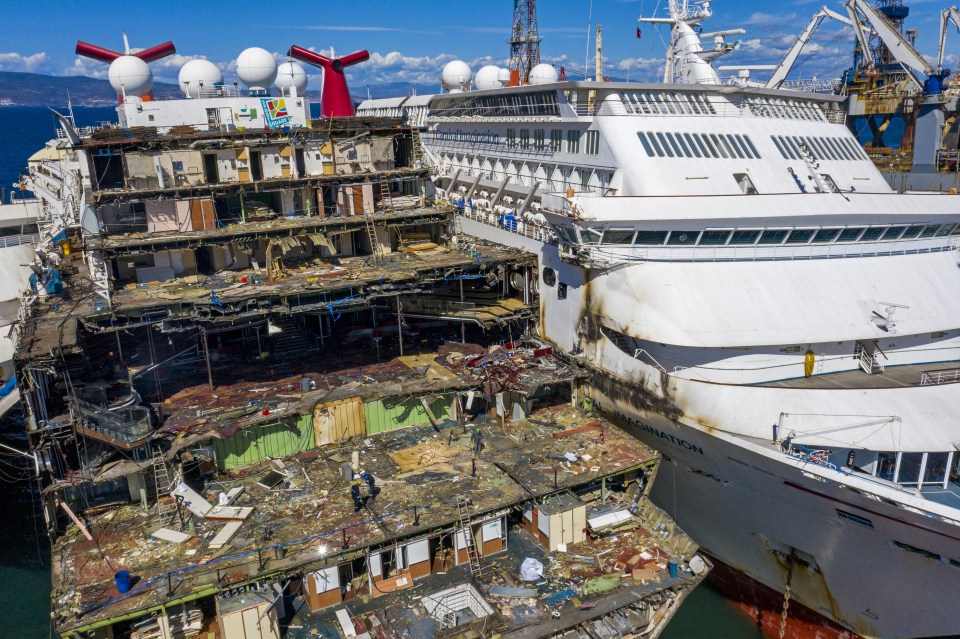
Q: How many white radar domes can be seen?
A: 7